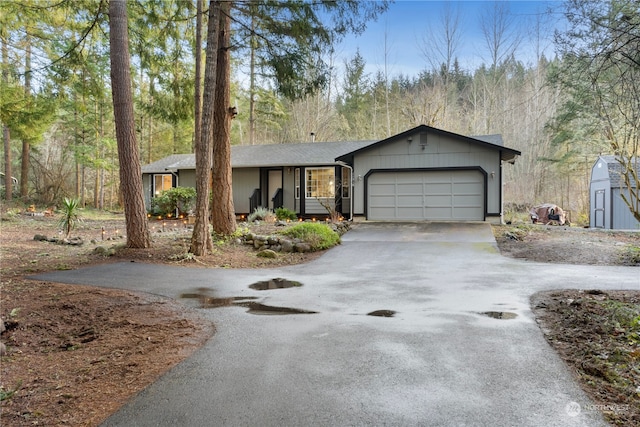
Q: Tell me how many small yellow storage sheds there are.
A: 0